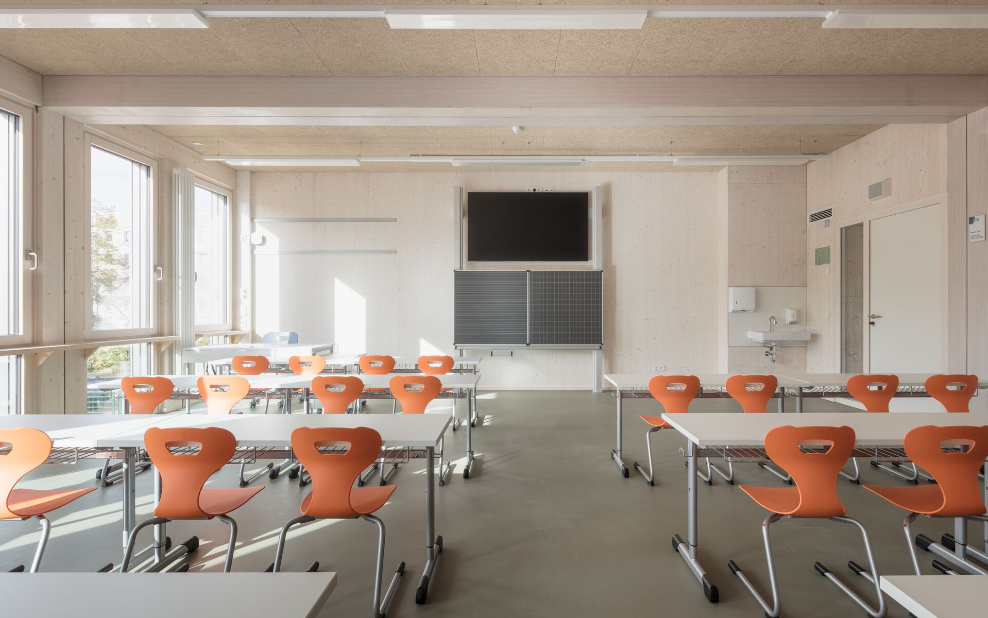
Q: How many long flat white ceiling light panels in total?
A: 6